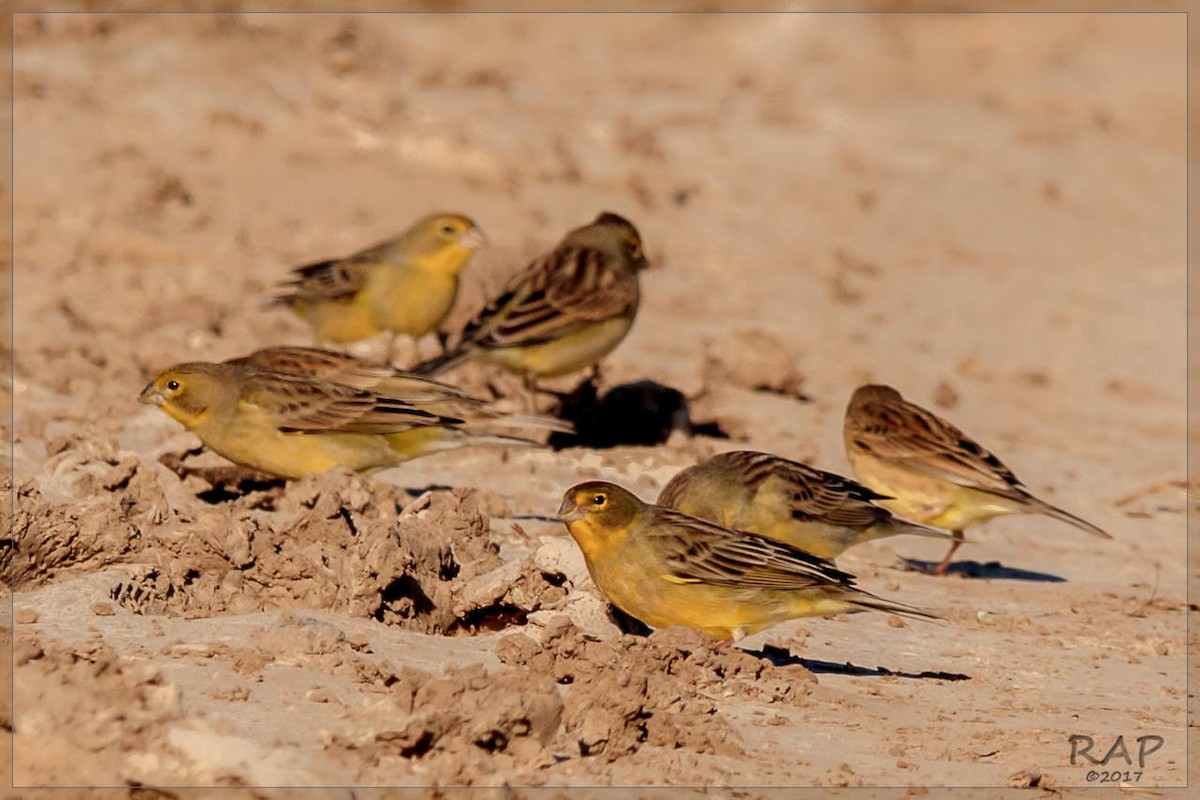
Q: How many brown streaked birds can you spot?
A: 7